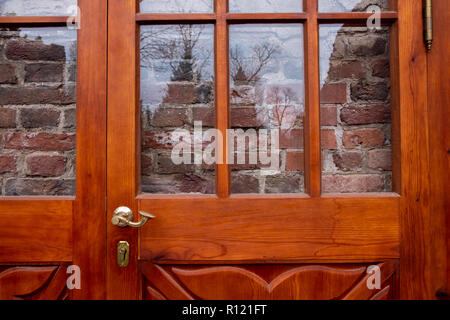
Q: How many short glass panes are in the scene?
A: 4